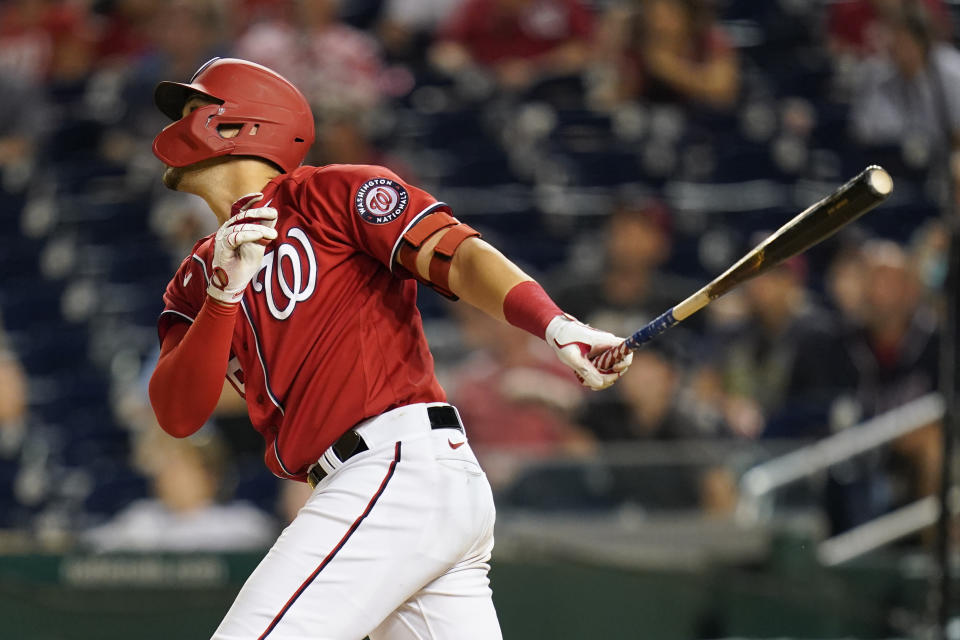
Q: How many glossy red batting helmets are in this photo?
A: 1